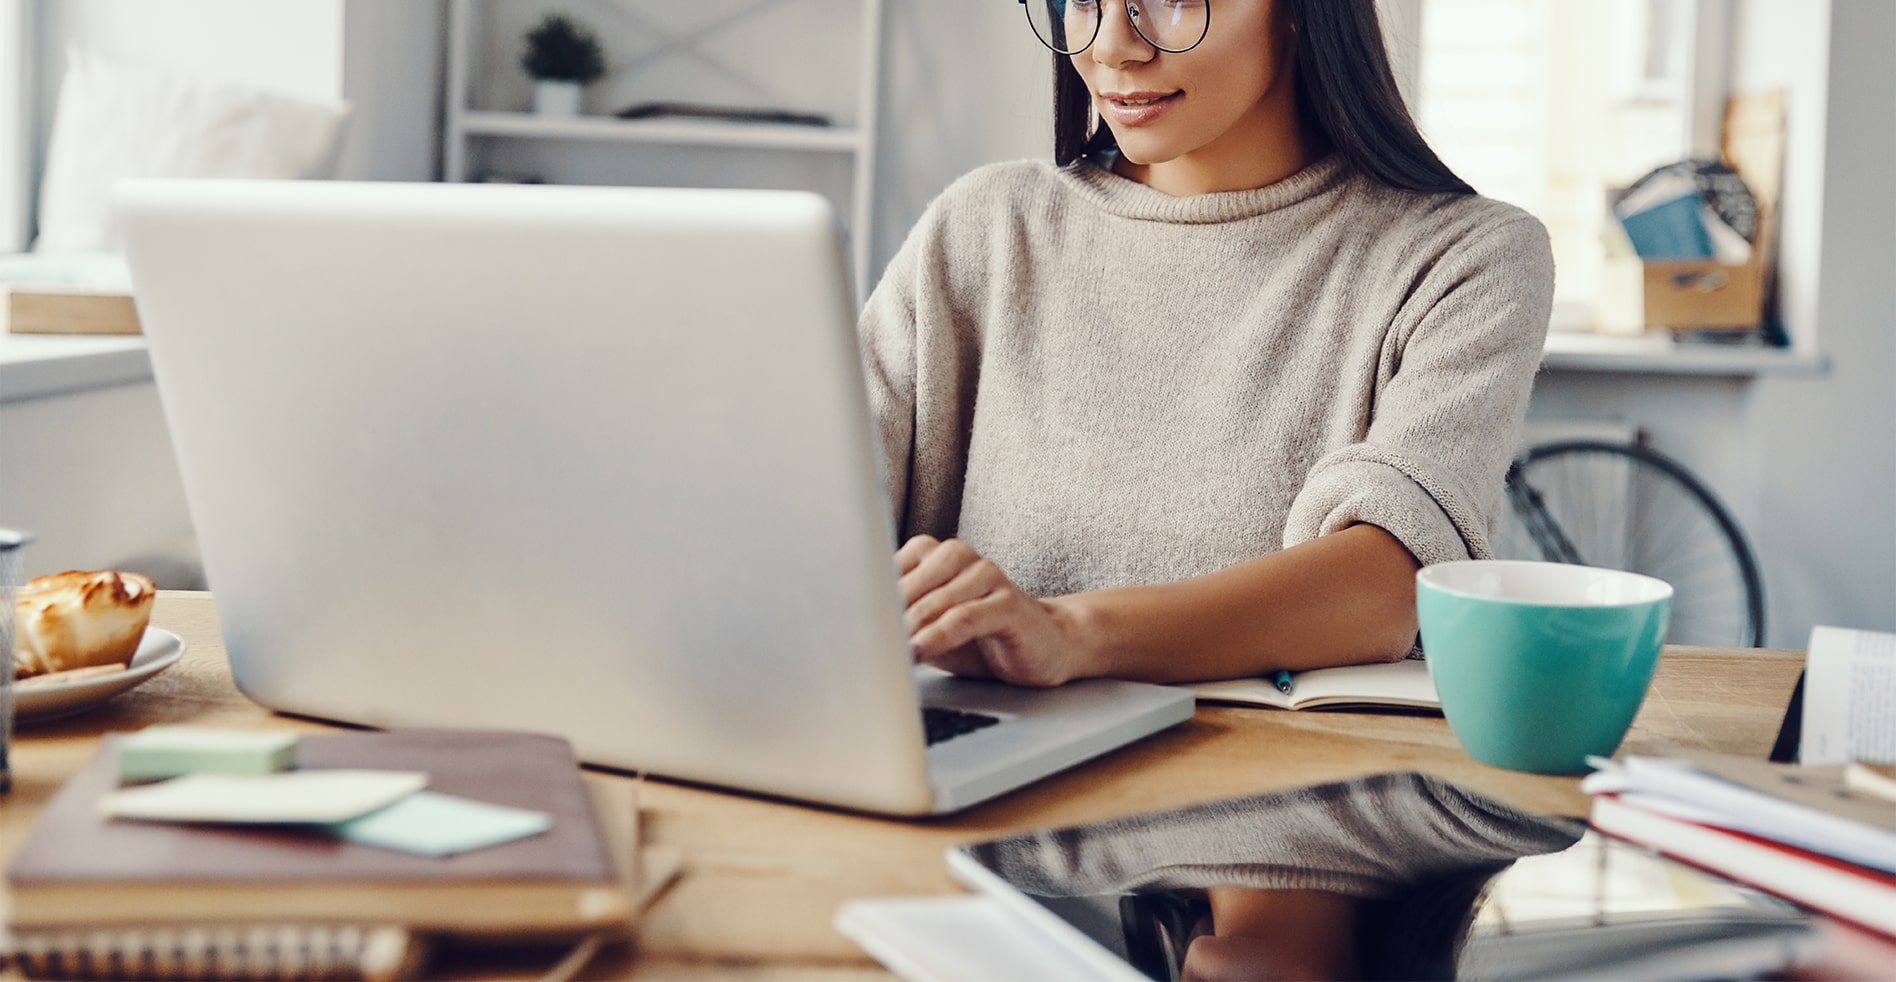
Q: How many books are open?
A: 1